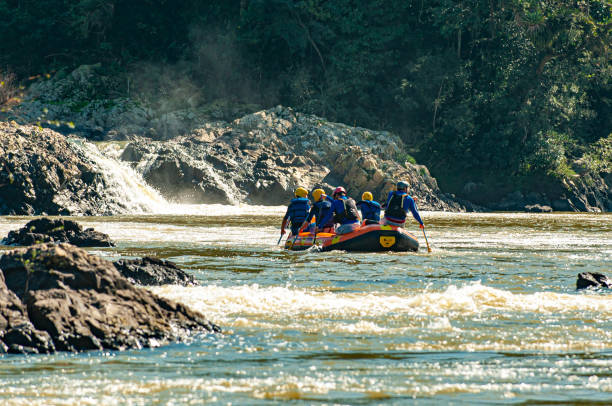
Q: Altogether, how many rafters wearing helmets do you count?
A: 5